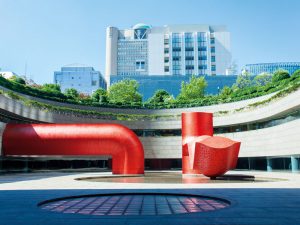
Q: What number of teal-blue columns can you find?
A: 2